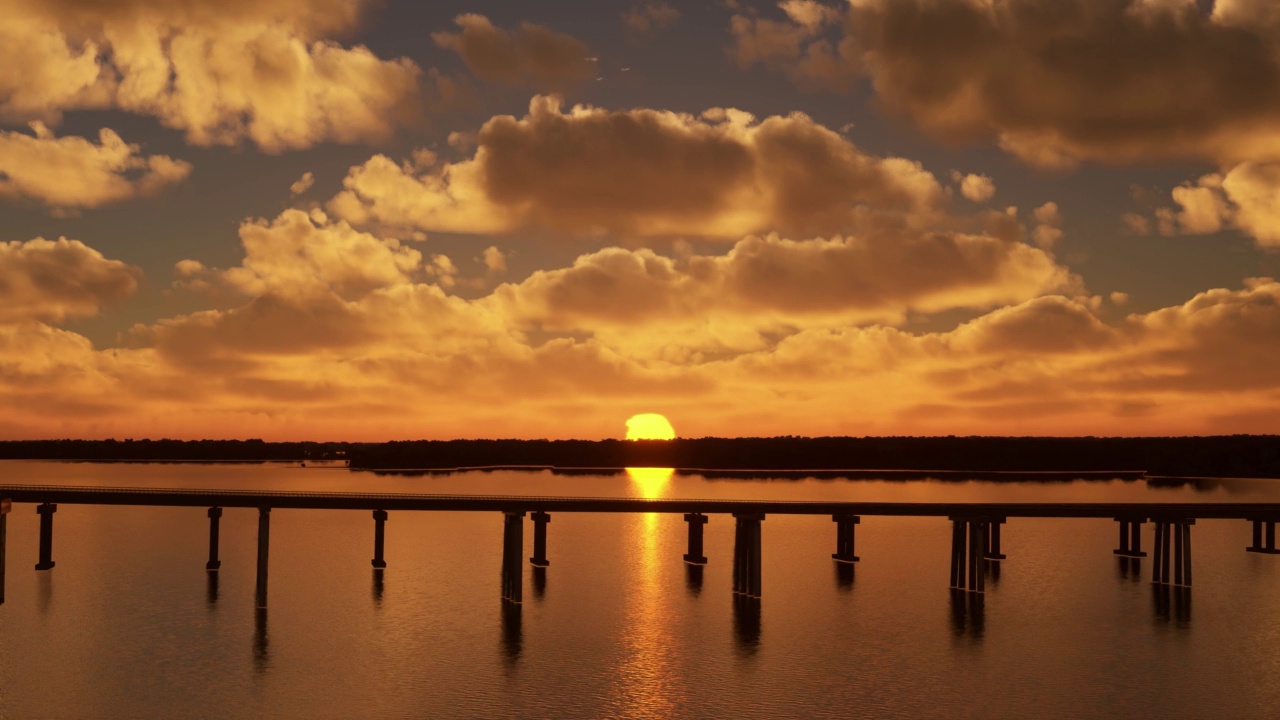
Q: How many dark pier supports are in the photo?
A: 15